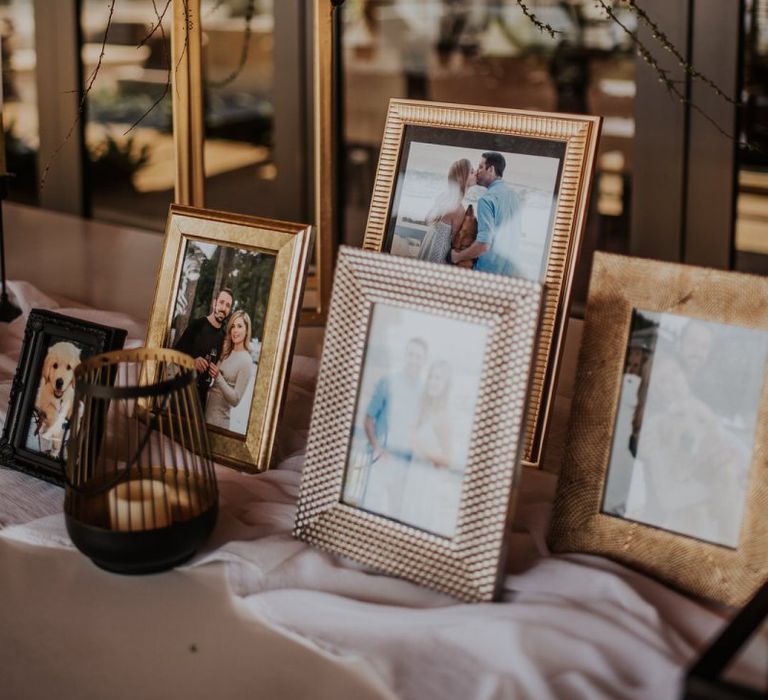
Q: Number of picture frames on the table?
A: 5